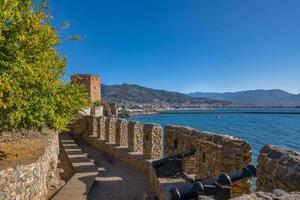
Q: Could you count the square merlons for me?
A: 6